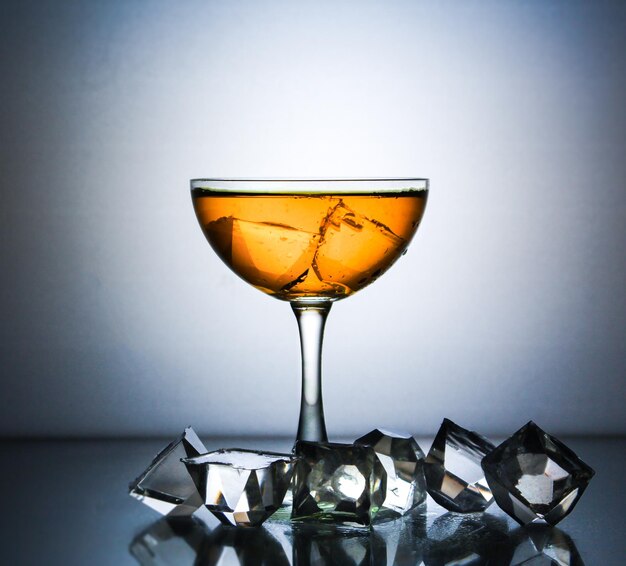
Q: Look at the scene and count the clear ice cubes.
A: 6